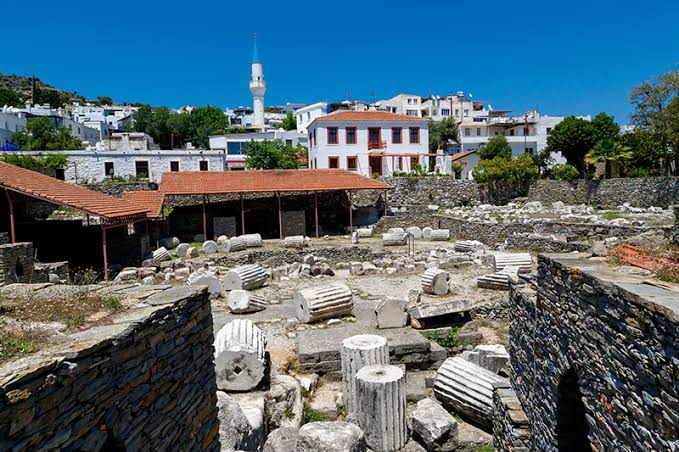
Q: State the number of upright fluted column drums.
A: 2